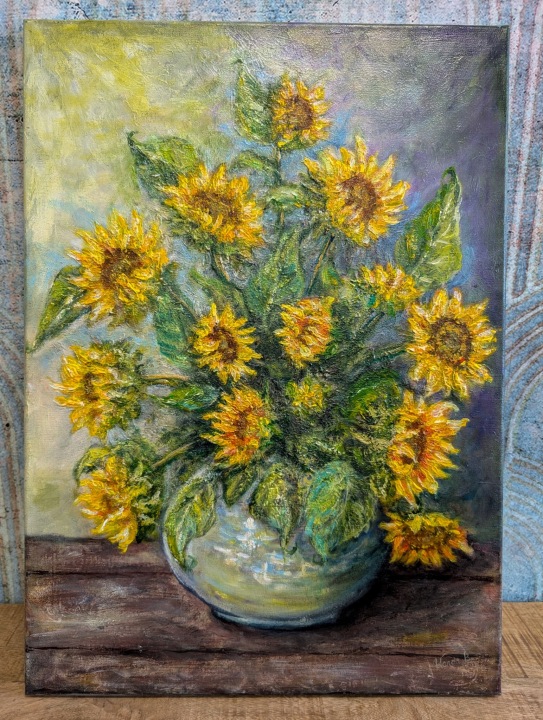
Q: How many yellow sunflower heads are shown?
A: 14